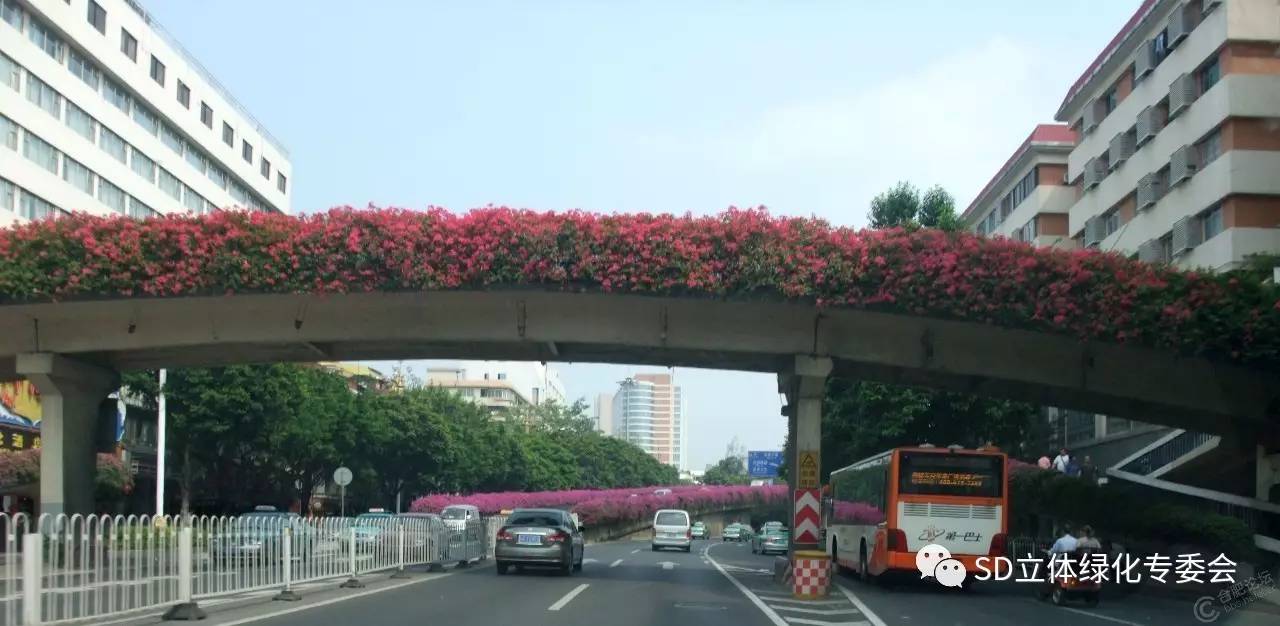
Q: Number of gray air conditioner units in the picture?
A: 13